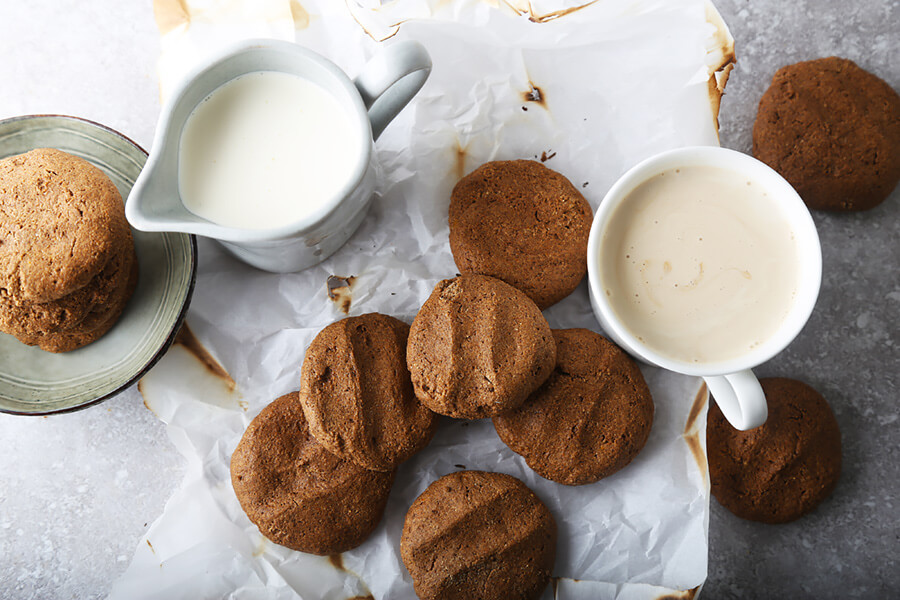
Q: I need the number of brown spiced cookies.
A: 11